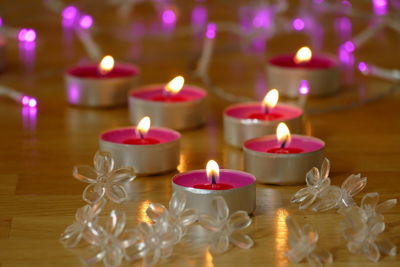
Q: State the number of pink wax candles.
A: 7